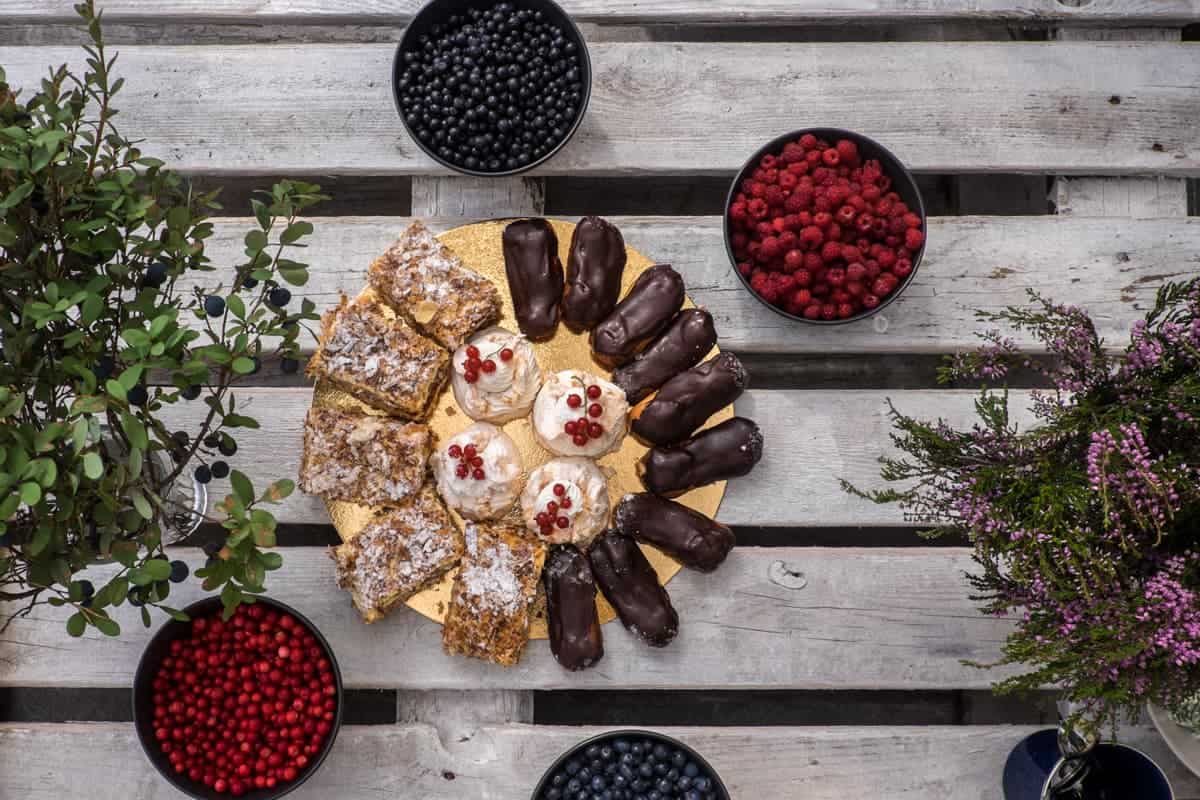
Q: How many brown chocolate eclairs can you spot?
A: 9